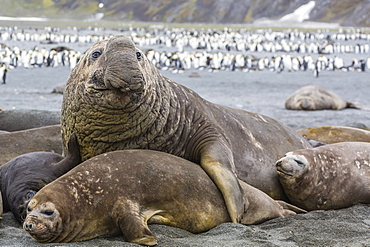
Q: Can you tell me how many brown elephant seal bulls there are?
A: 1